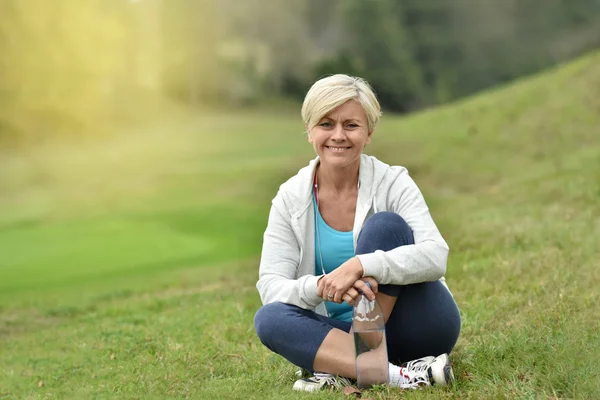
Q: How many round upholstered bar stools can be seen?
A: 0